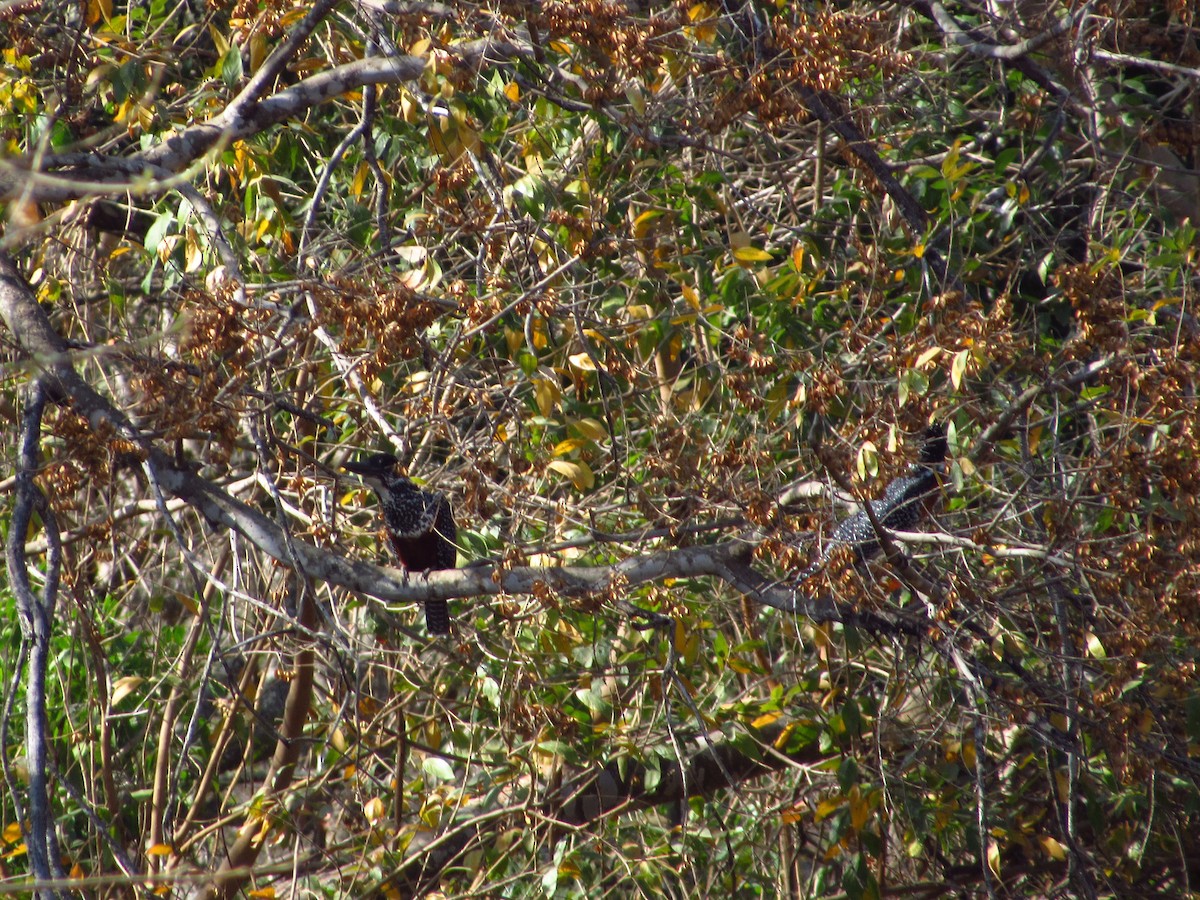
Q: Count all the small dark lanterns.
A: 0